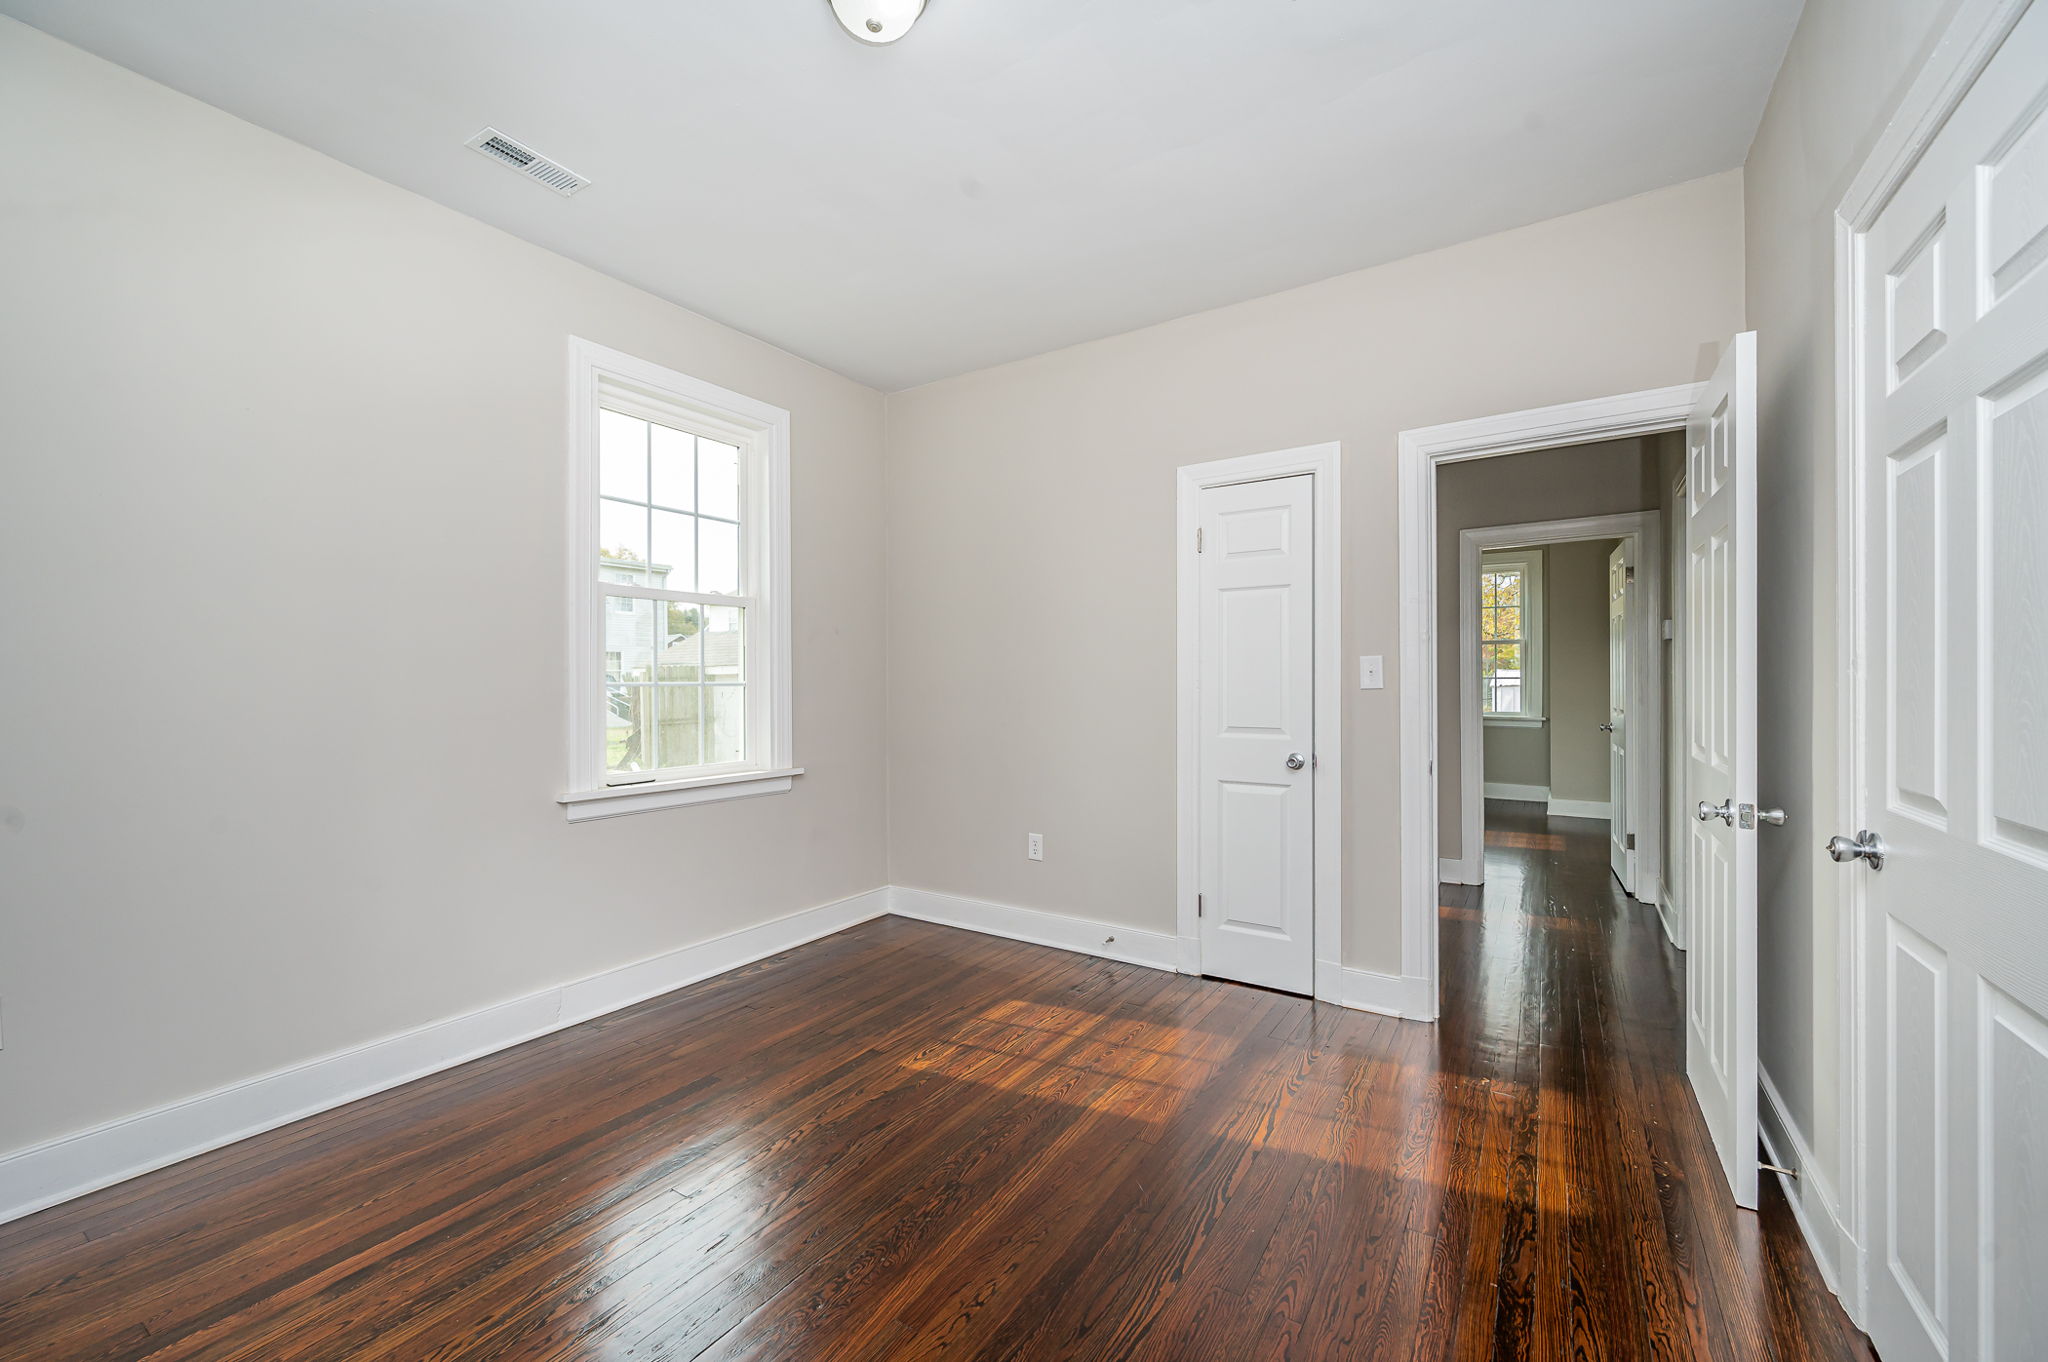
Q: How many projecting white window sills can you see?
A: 2